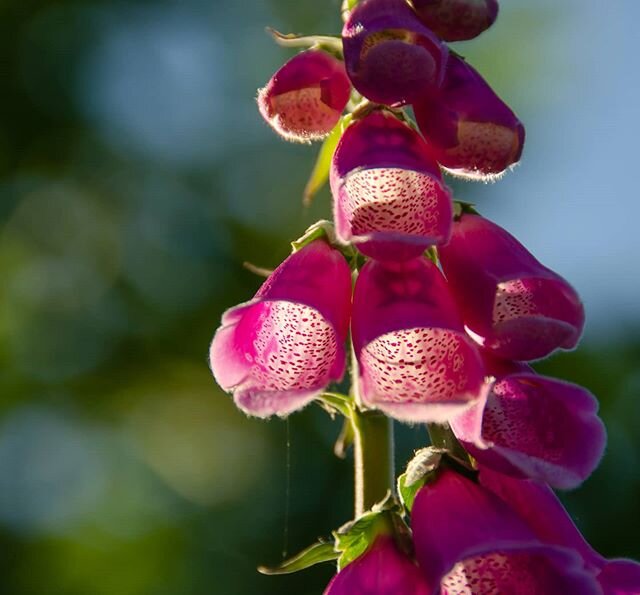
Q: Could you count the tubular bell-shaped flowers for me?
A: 12